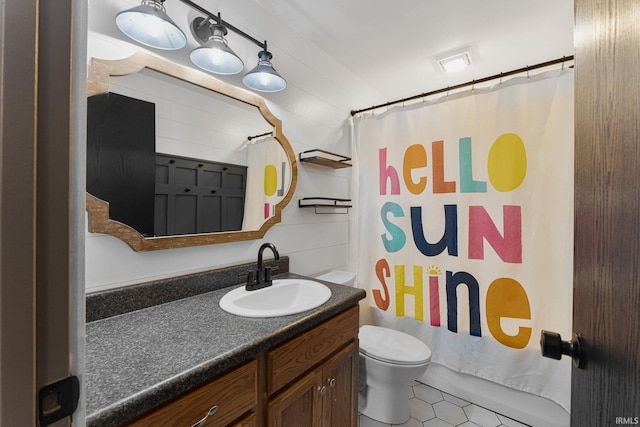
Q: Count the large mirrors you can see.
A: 1